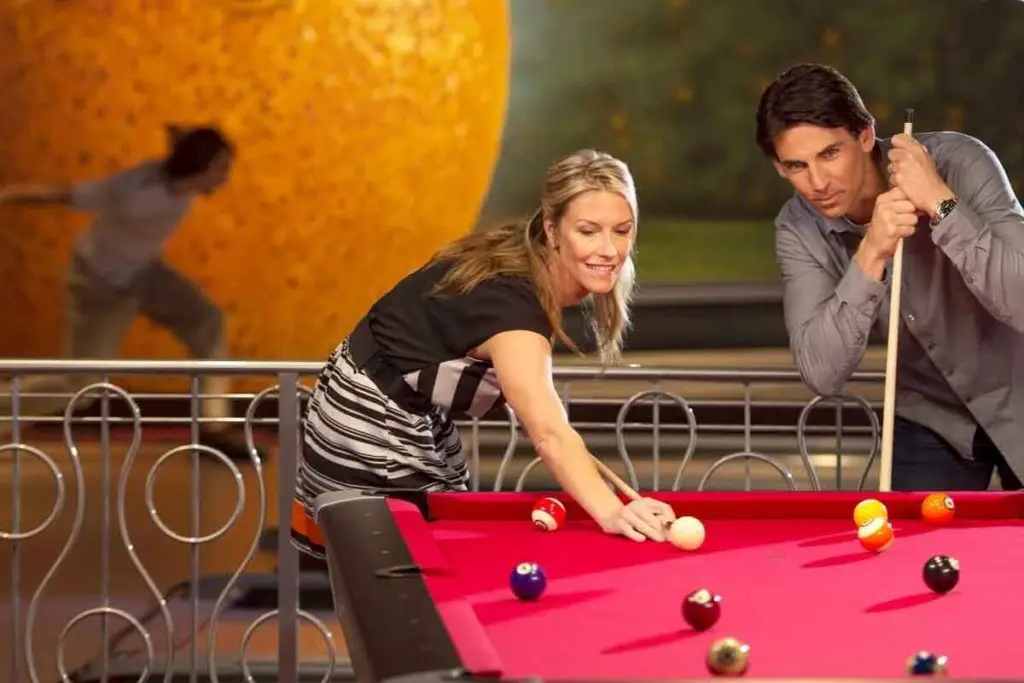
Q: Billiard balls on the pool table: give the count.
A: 10